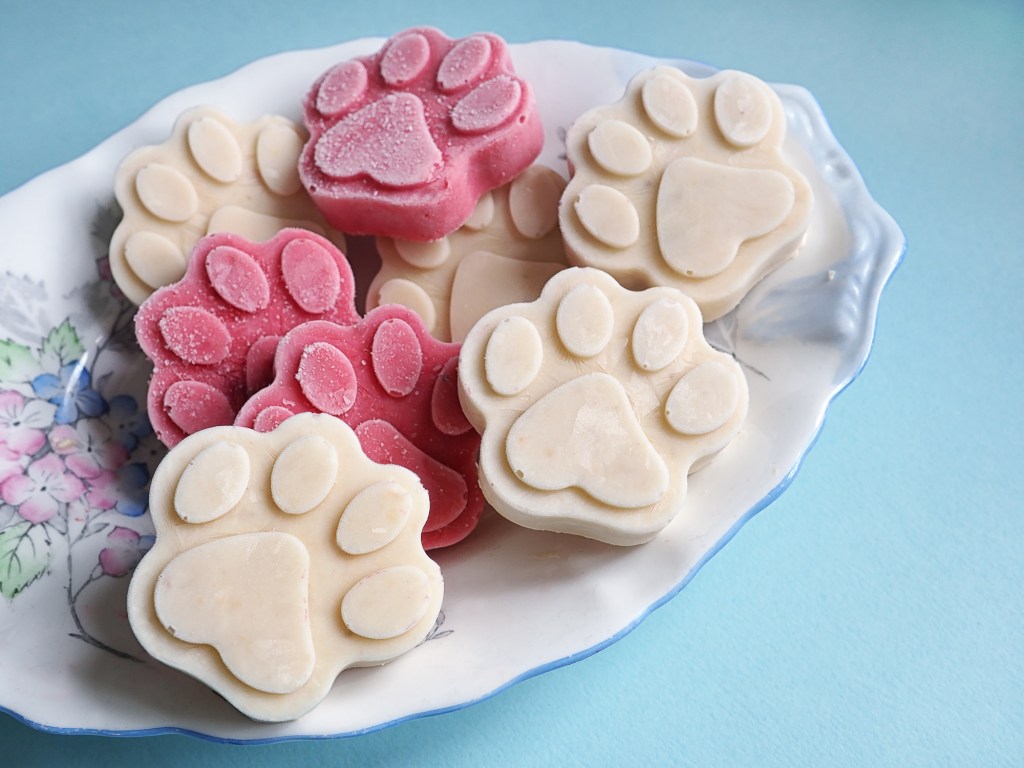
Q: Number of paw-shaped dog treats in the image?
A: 8